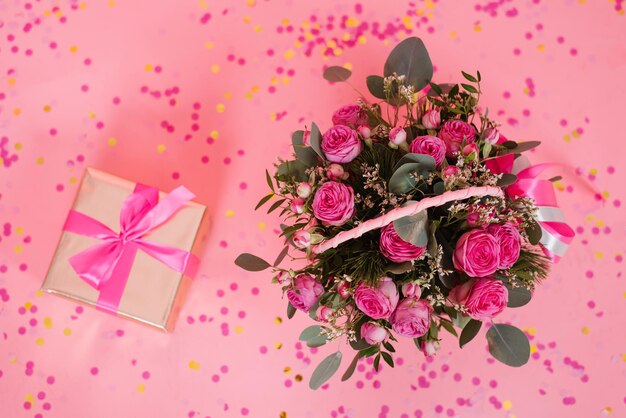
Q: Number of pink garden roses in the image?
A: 12